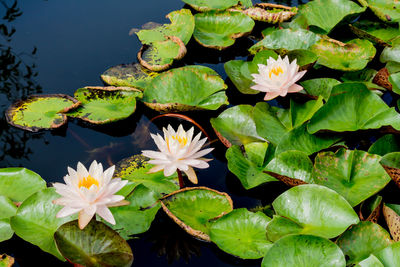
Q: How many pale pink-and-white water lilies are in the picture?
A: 3